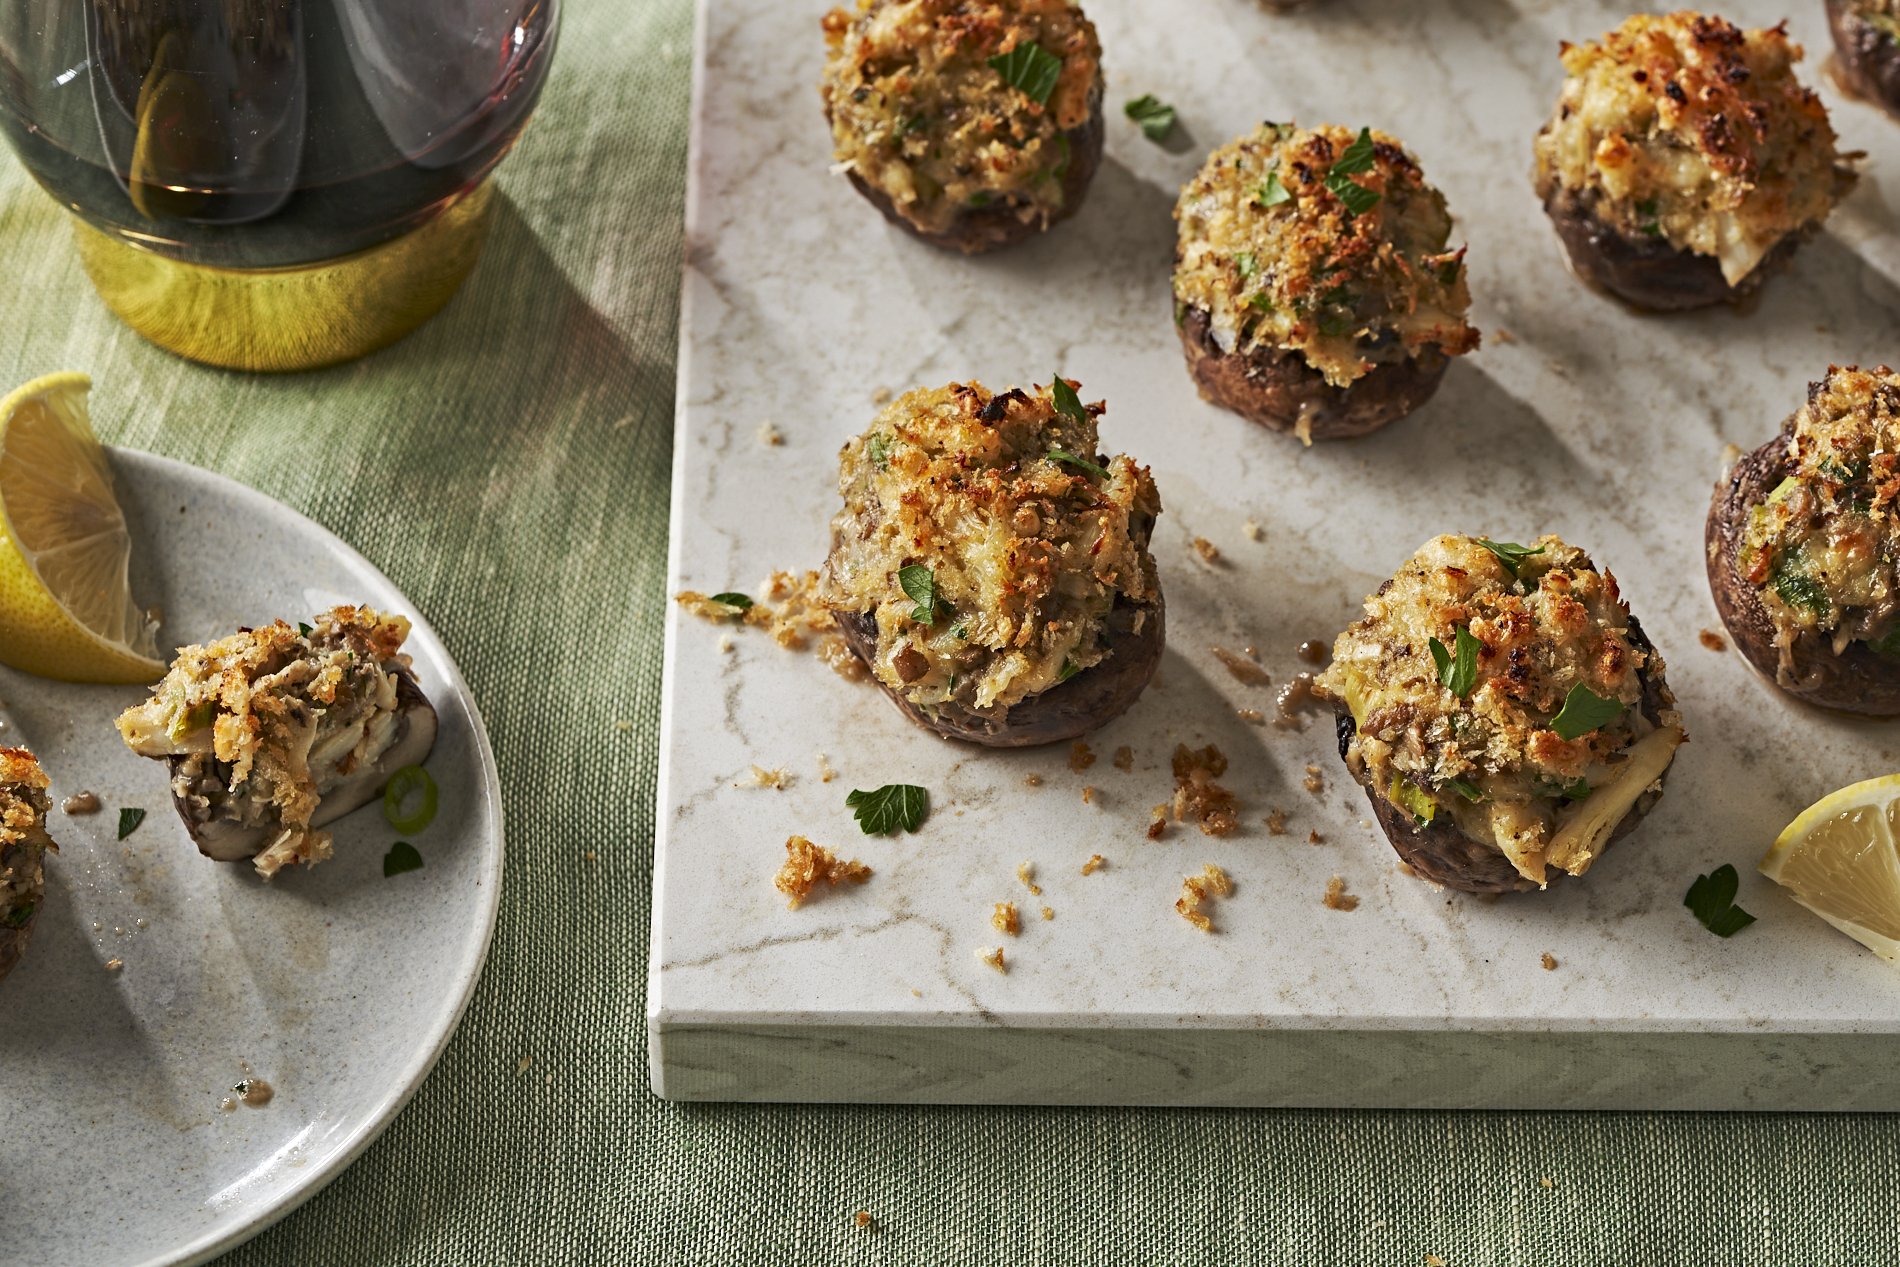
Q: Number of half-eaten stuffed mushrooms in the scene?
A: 1